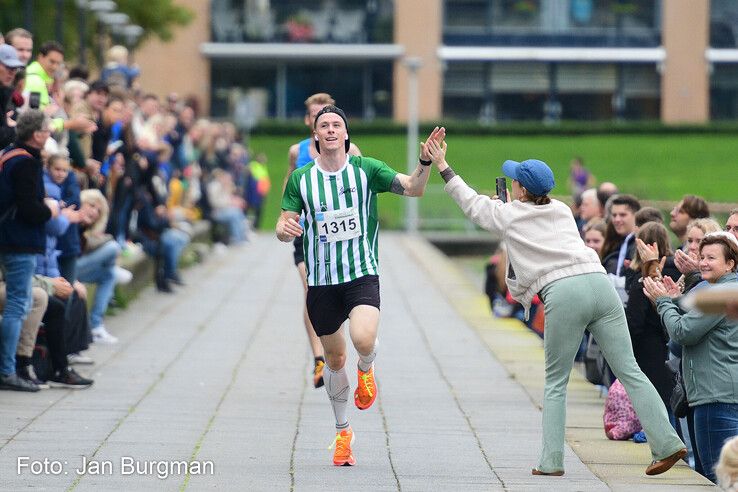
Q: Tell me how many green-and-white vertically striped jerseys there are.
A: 1